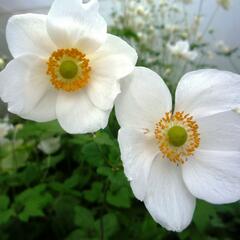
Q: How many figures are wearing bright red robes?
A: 0